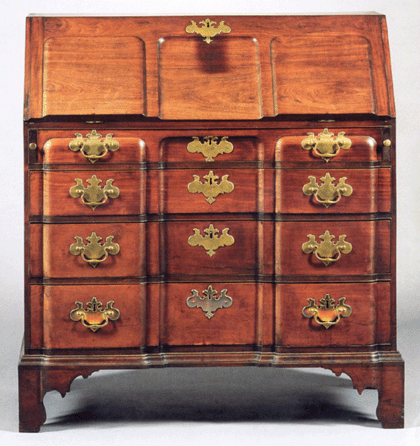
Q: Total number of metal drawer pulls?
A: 8